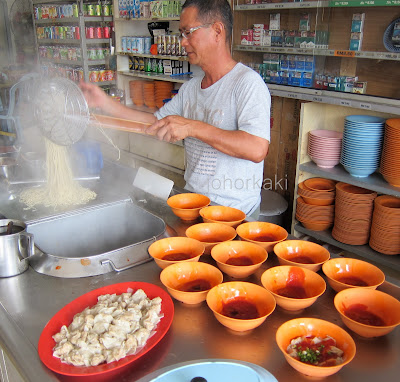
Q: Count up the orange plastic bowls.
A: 13